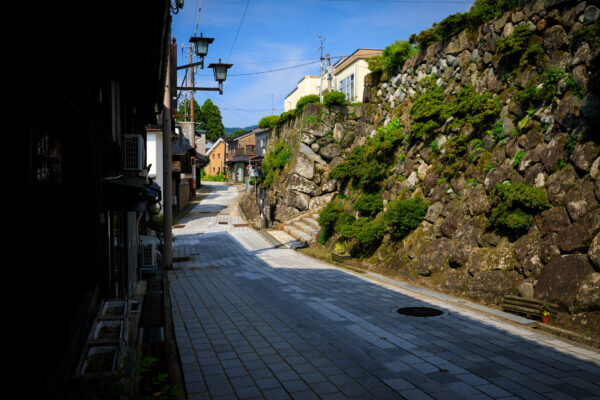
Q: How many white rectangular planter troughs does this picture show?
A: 3